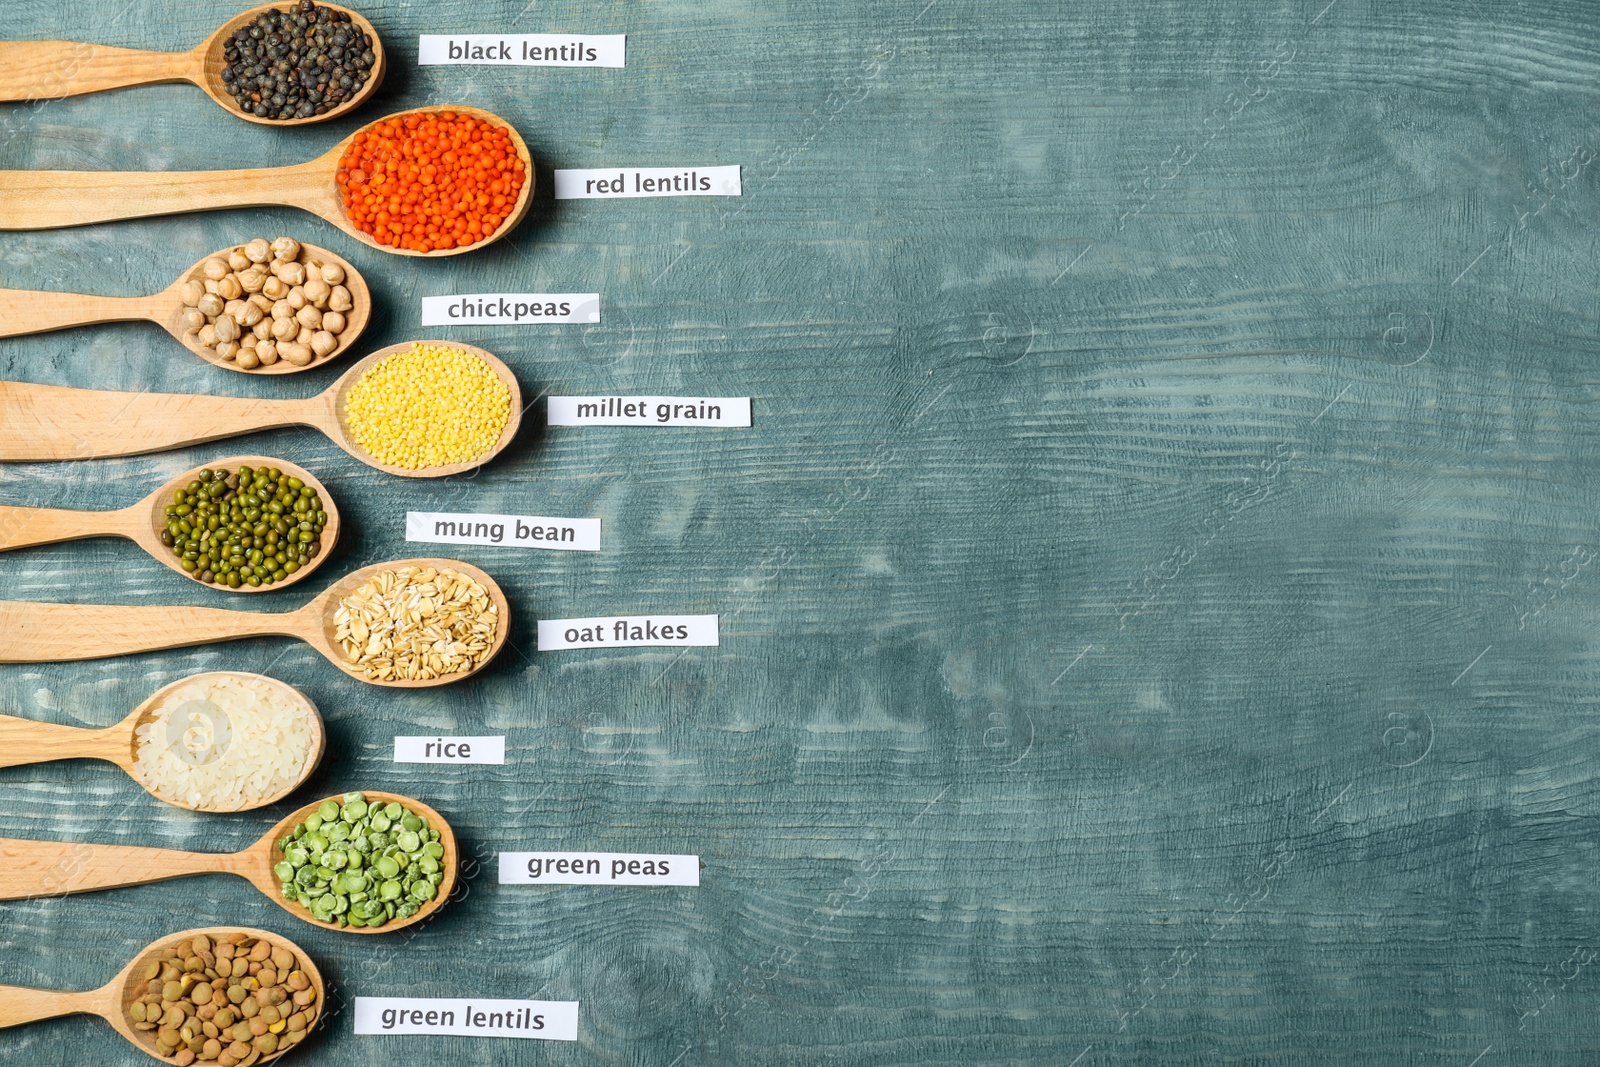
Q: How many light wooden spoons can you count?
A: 9